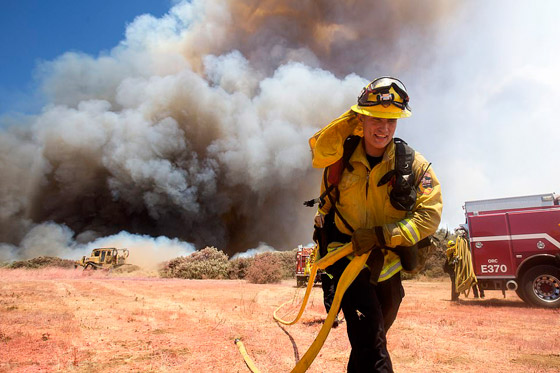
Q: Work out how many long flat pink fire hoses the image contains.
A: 0